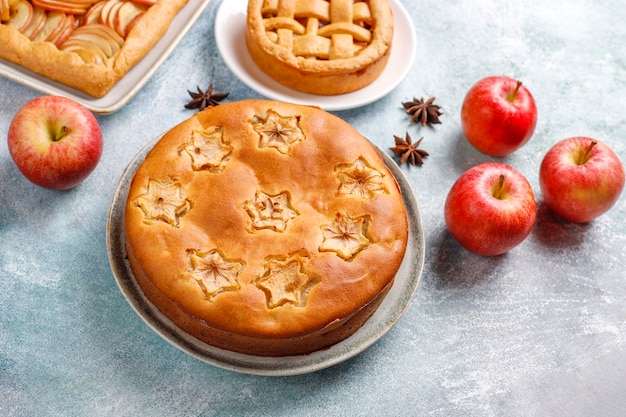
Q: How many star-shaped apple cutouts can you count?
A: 8